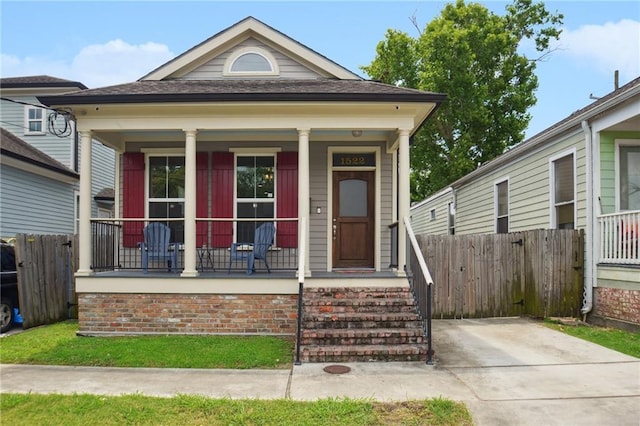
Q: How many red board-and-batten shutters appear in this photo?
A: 4